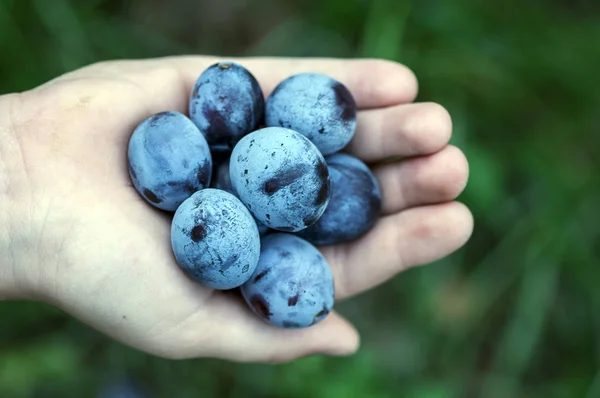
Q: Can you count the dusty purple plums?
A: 8